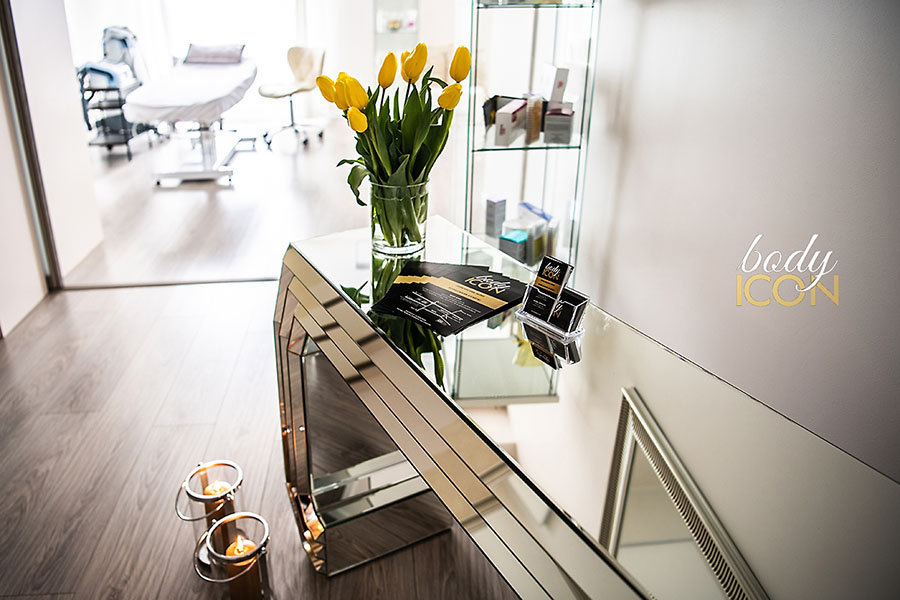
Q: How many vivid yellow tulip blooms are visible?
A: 9